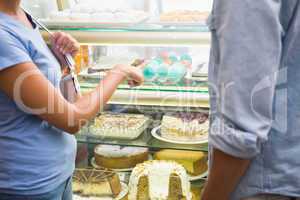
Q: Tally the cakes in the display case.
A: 6